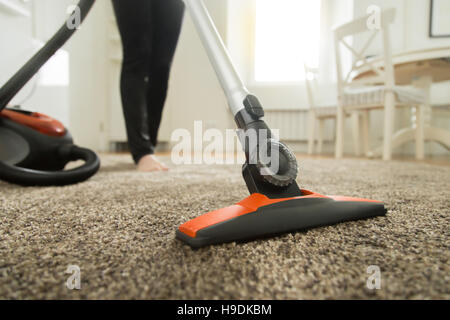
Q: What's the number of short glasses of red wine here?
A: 0